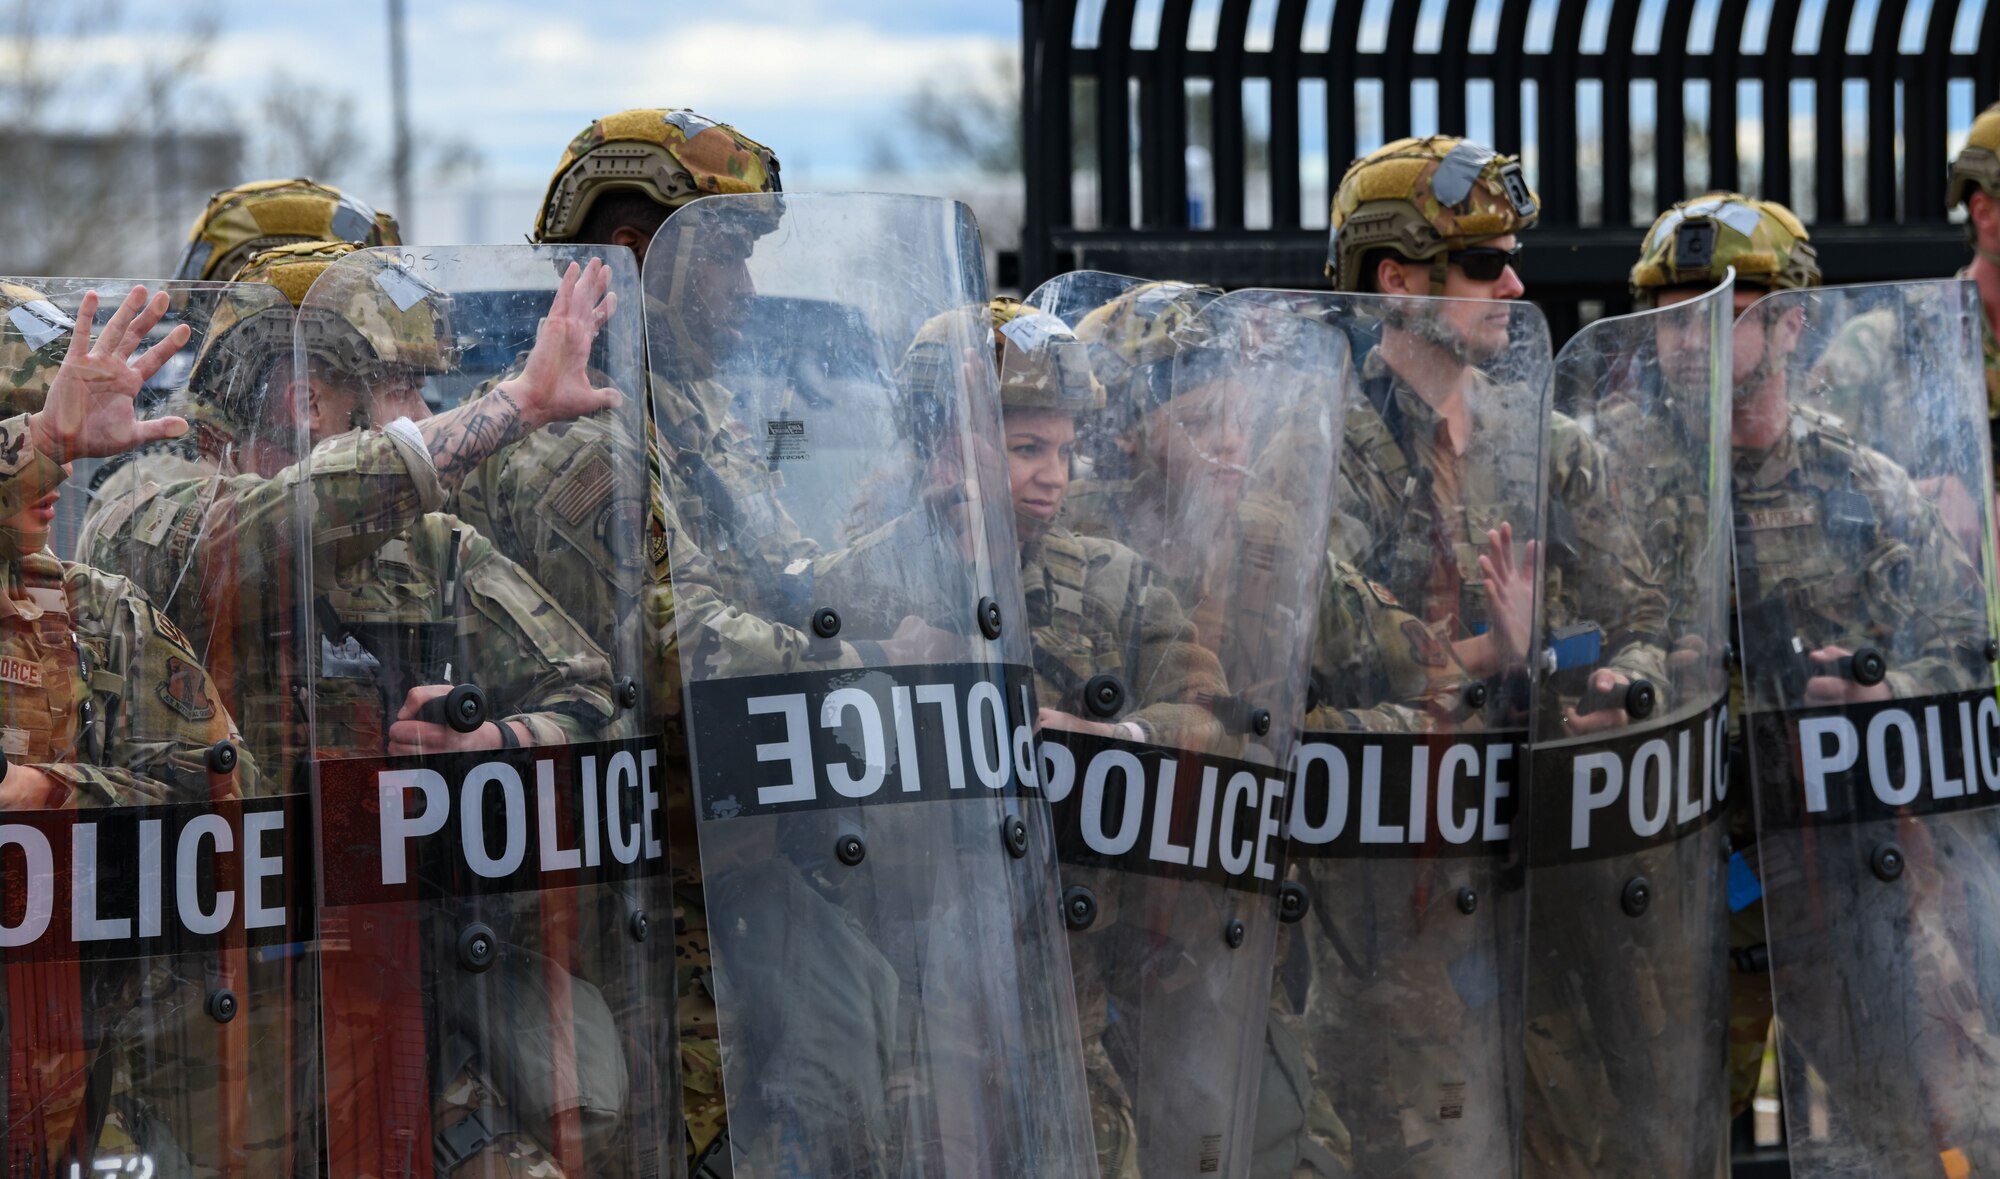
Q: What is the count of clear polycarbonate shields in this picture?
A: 7